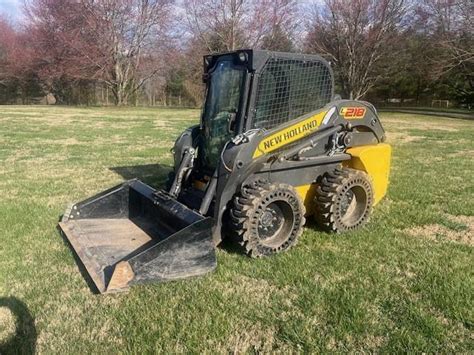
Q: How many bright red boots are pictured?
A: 0